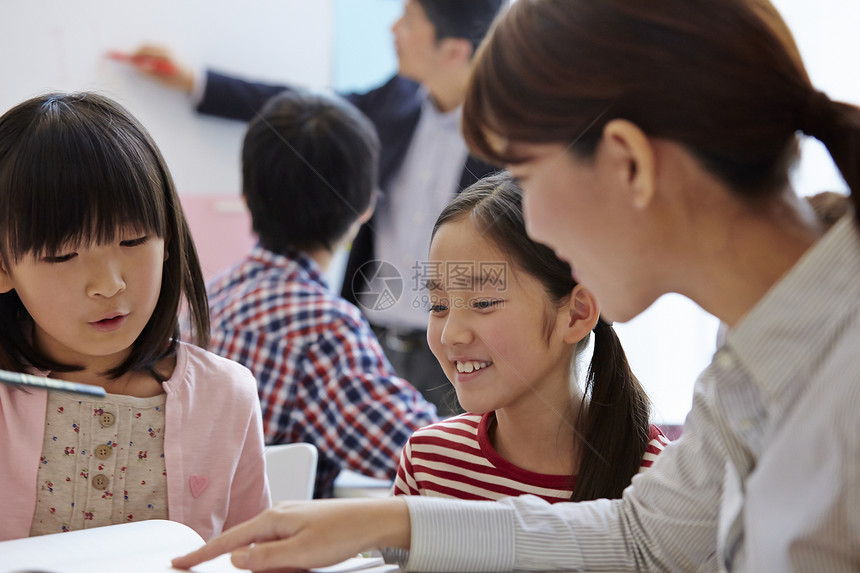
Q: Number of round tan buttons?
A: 3